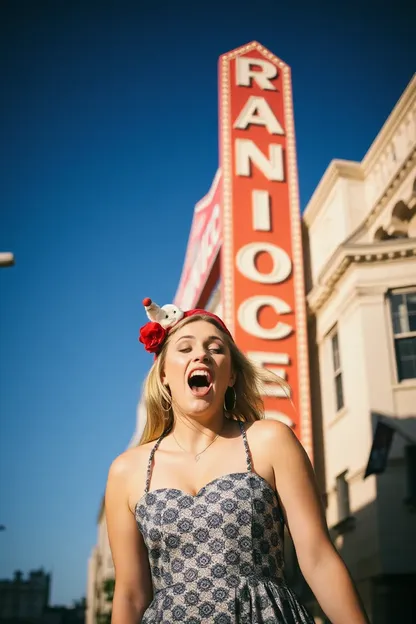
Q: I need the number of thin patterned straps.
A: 2